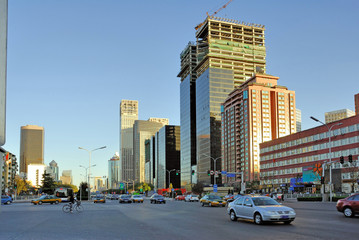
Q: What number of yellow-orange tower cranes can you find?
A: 1